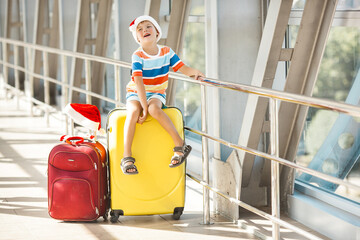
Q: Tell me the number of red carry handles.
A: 1